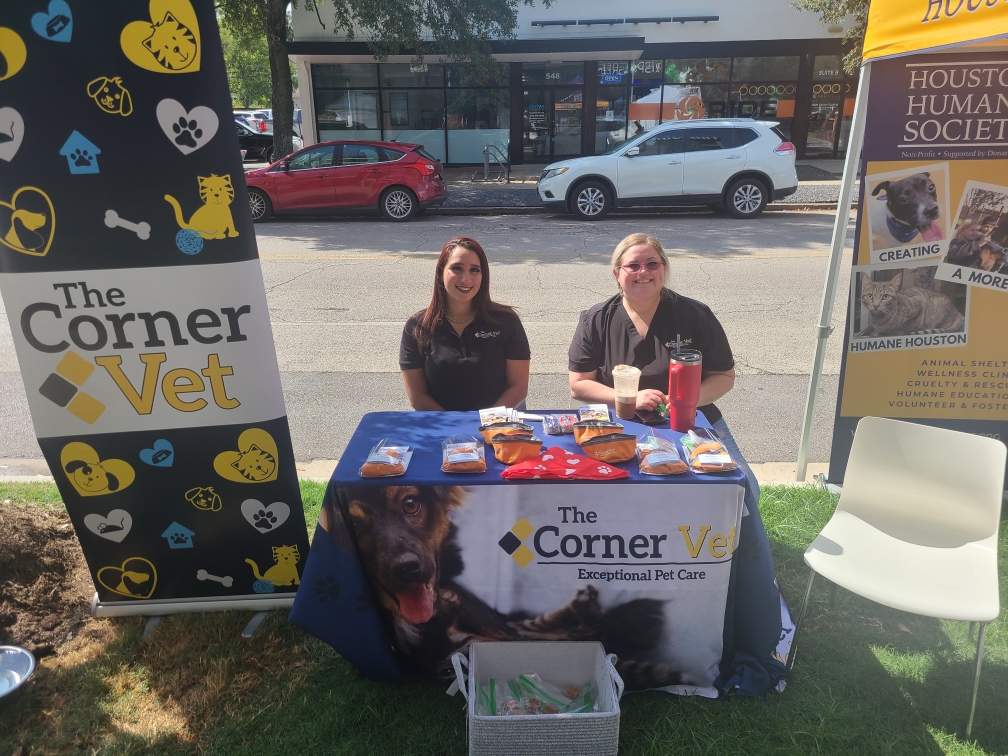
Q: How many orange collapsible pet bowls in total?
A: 4